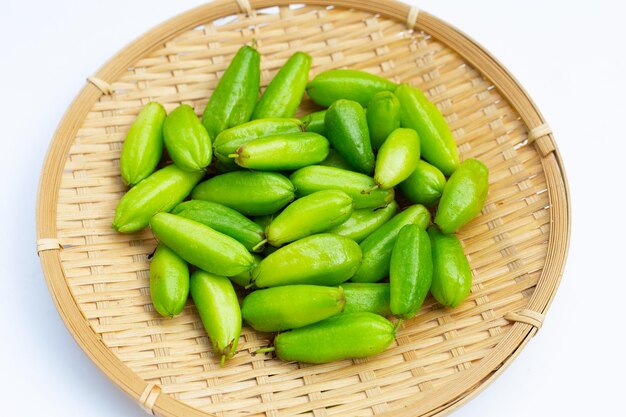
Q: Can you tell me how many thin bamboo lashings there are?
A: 7